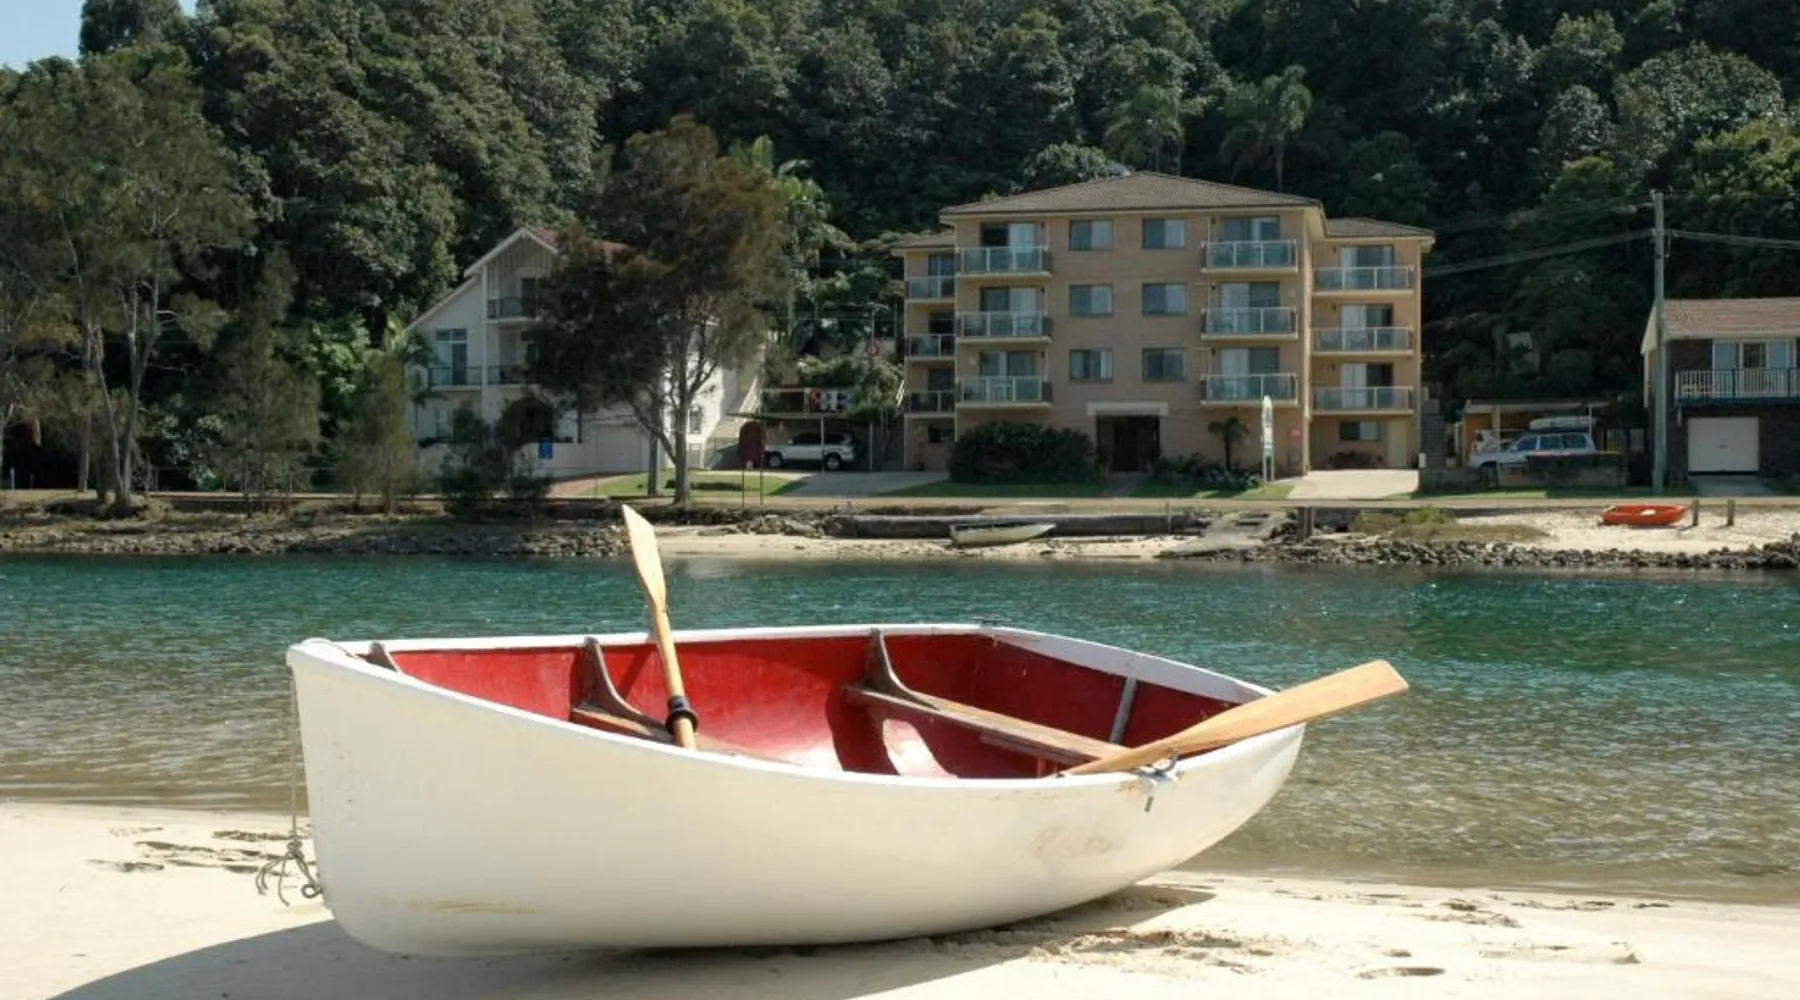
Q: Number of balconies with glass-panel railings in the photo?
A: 12